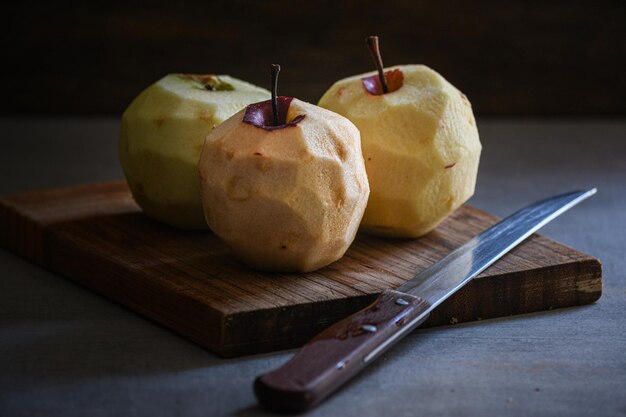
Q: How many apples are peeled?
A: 3